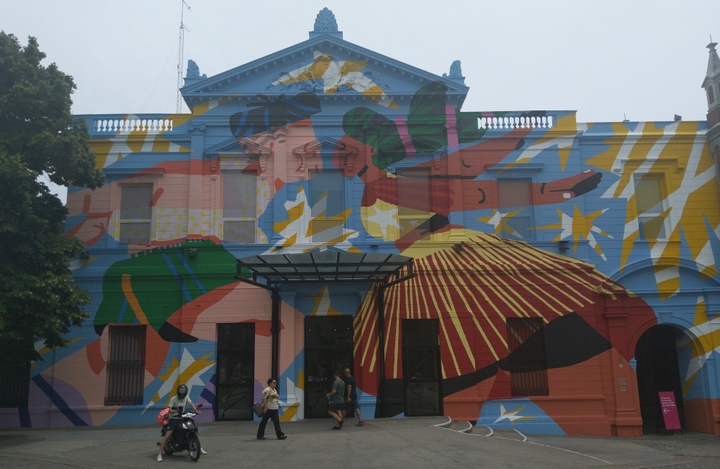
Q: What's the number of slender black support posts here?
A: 2